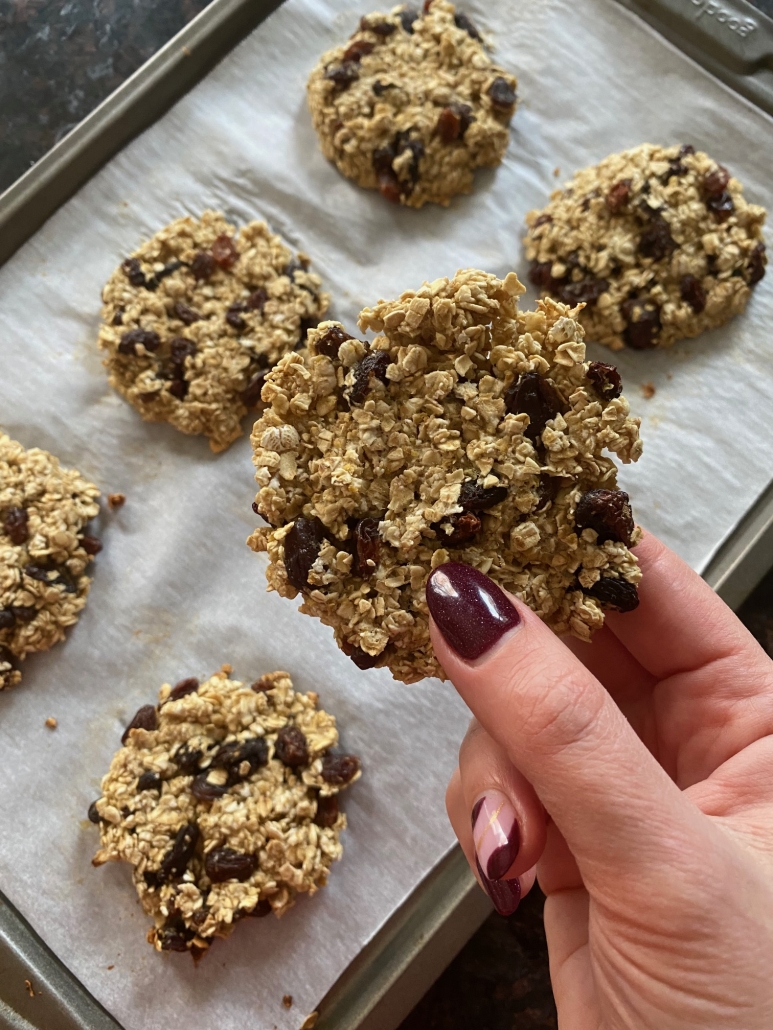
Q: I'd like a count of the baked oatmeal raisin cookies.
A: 6